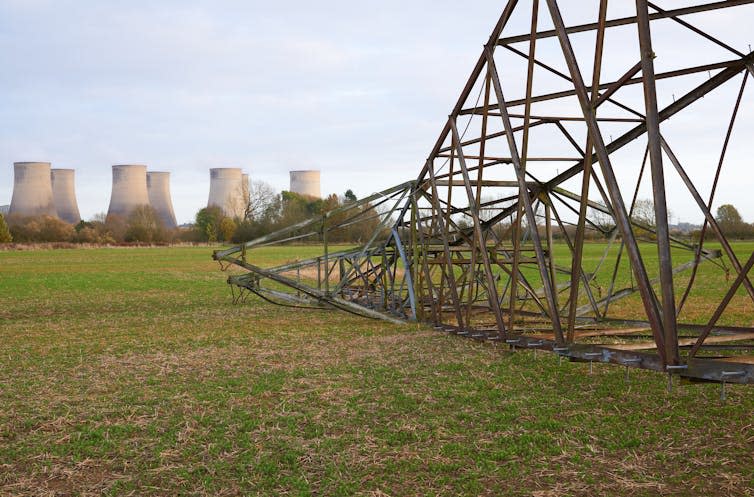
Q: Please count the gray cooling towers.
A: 7